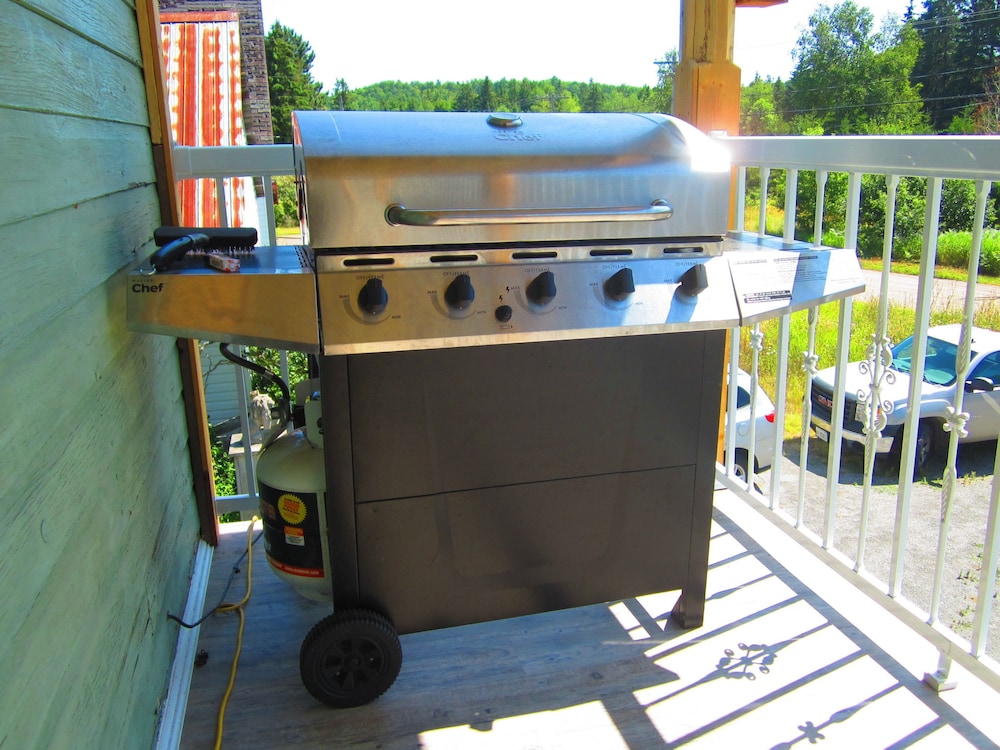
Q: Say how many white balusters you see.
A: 11